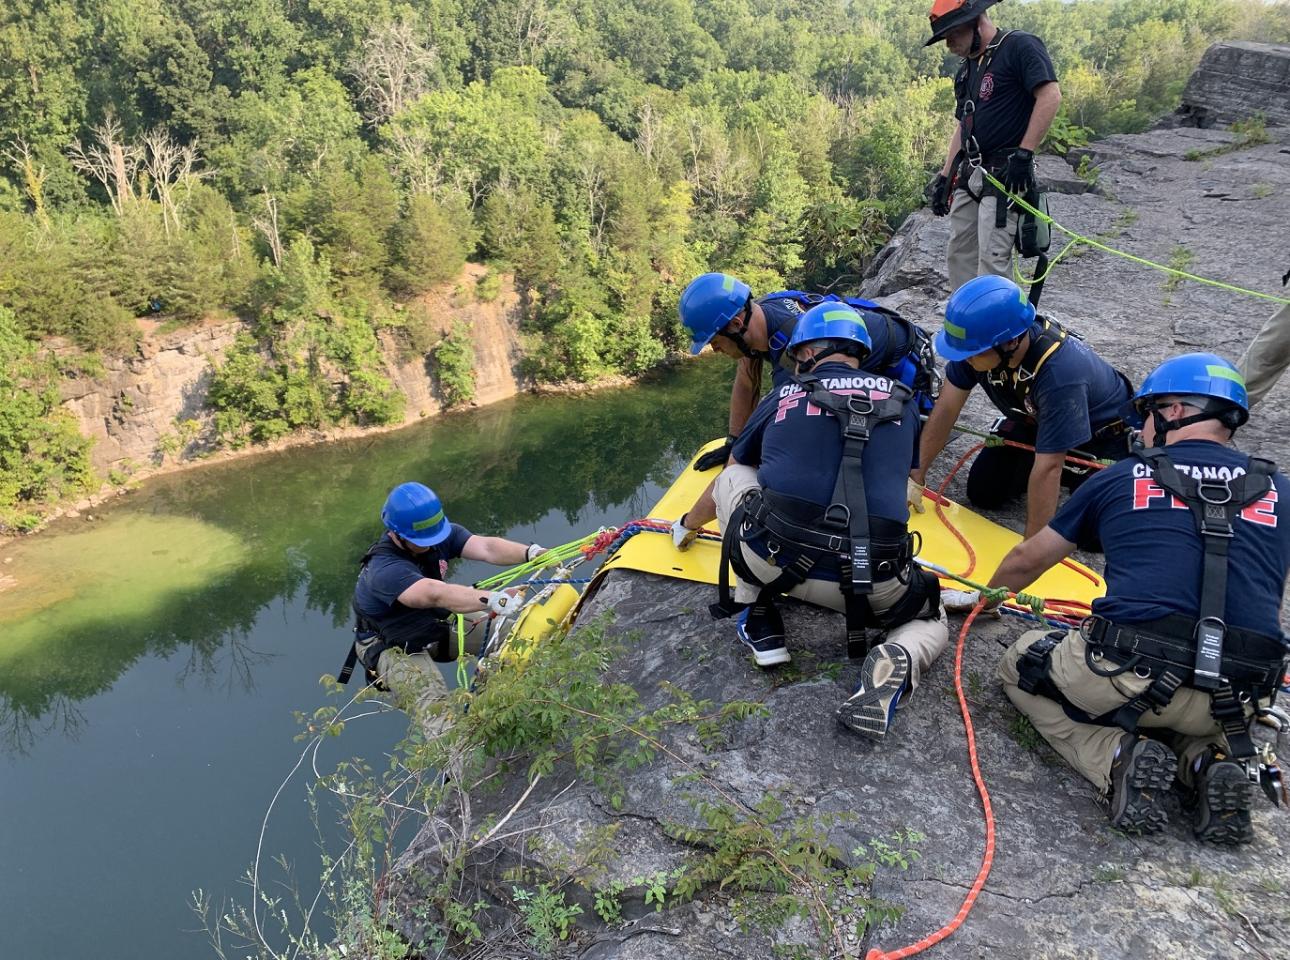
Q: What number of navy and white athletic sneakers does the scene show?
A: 2